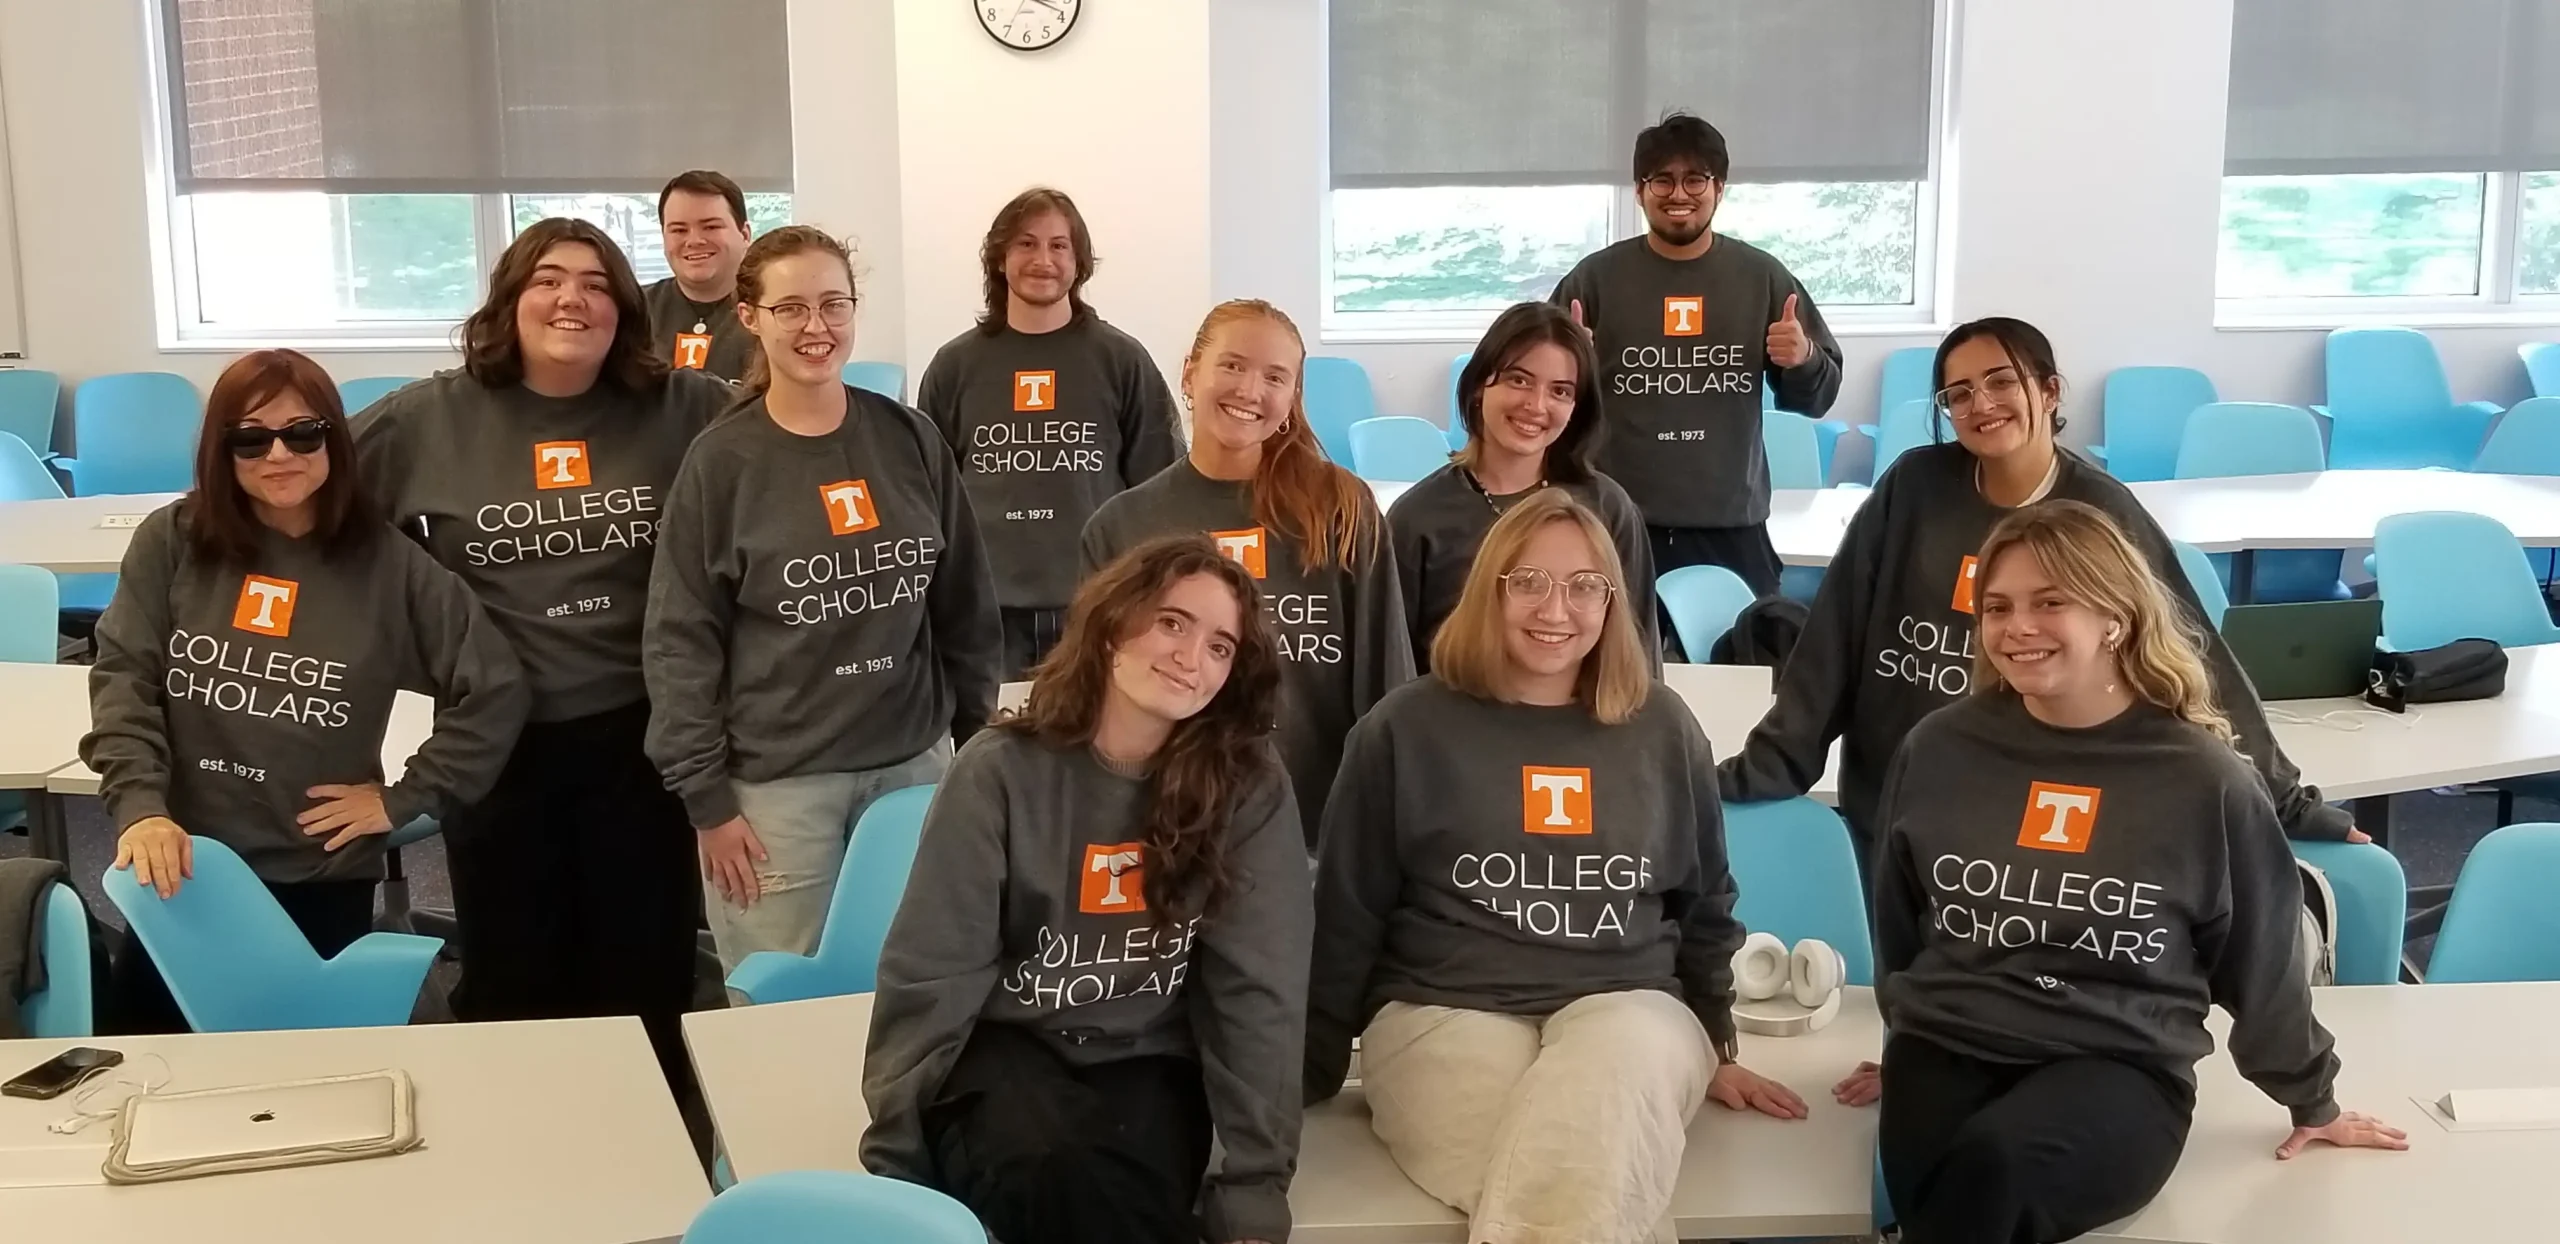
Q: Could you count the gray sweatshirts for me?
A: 12